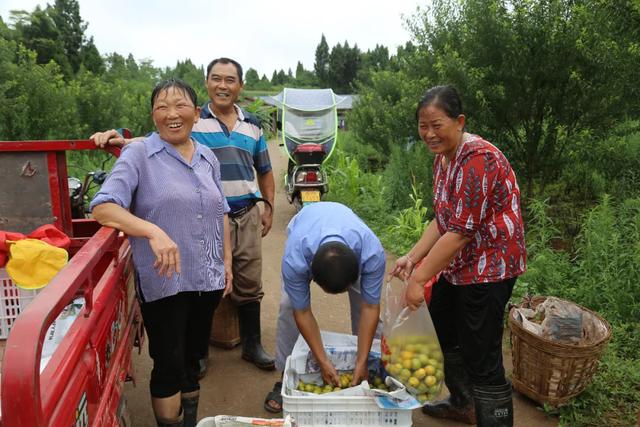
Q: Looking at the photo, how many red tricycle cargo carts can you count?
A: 1